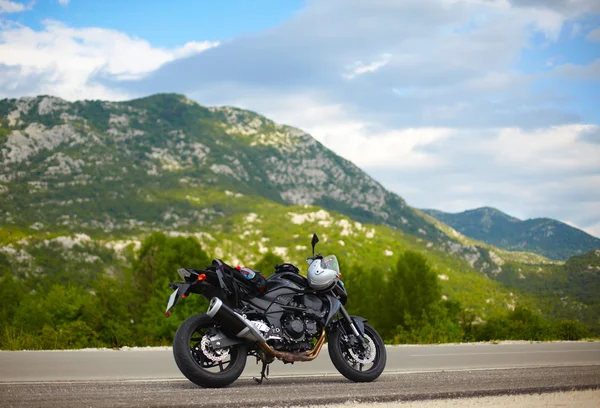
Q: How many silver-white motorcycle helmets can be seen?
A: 1